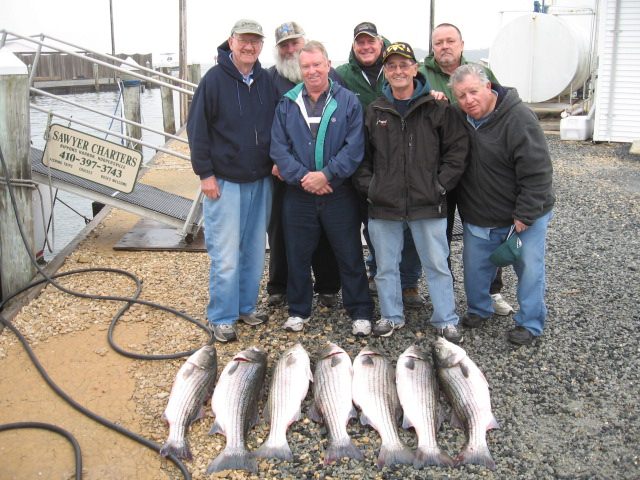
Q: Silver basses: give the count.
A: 7